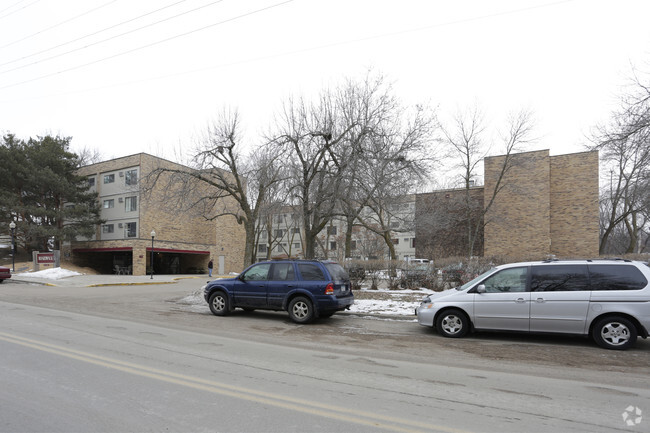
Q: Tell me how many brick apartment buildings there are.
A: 2